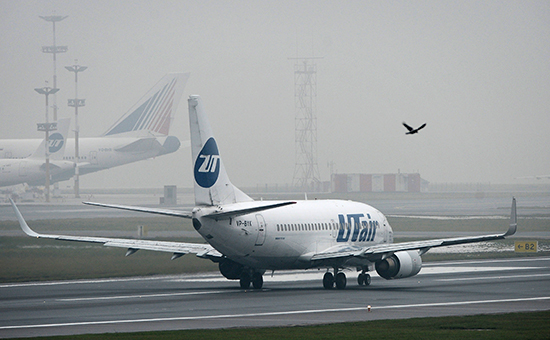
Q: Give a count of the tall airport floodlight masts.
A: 3